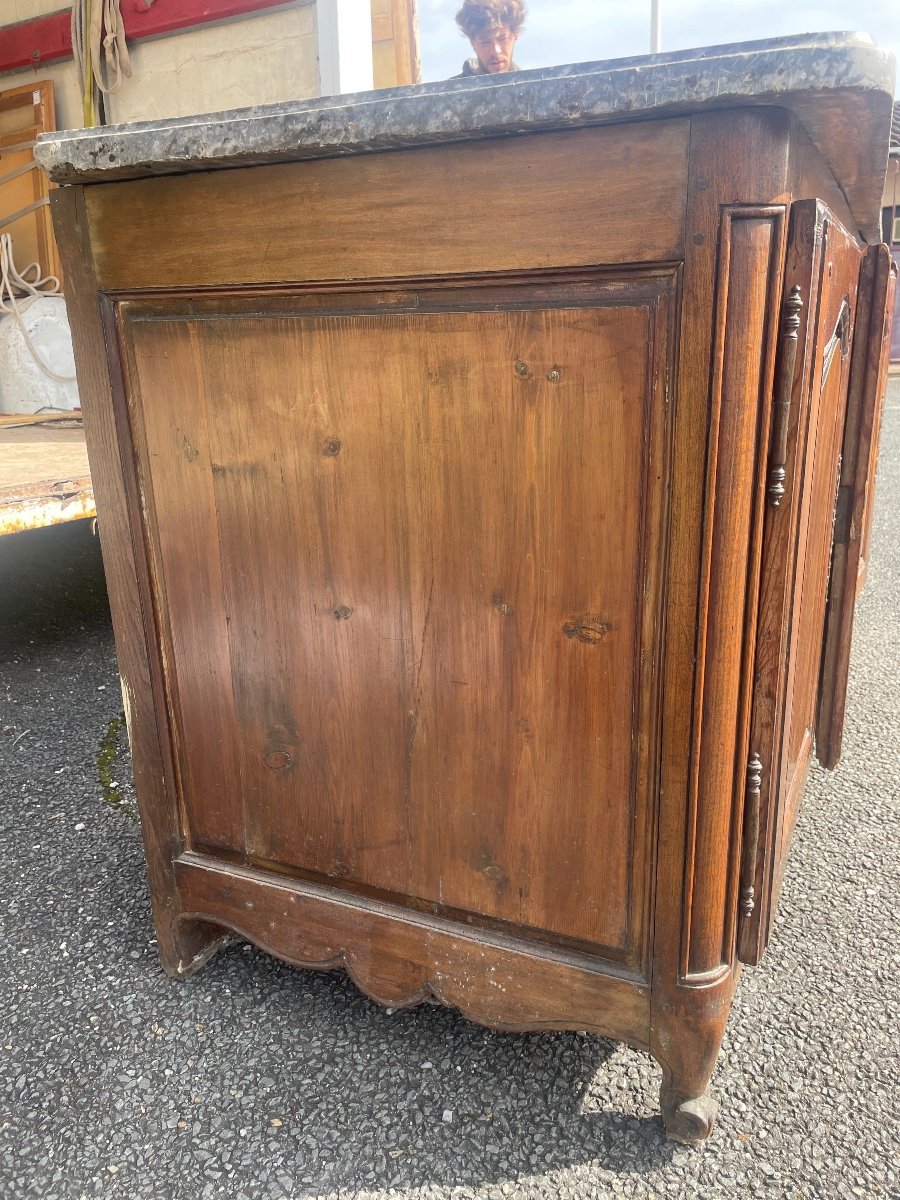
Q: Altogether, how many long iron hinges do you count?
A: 2